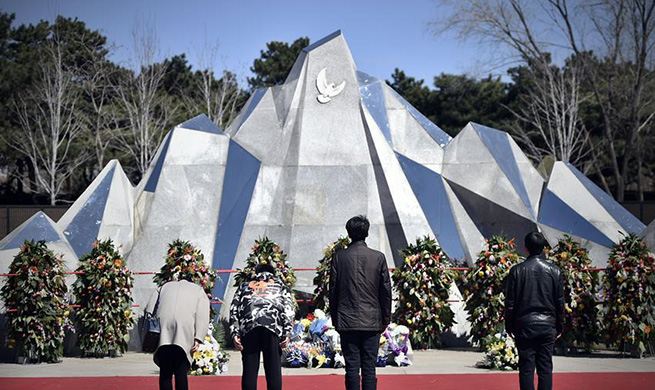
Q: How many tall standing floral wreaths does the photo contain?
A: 9